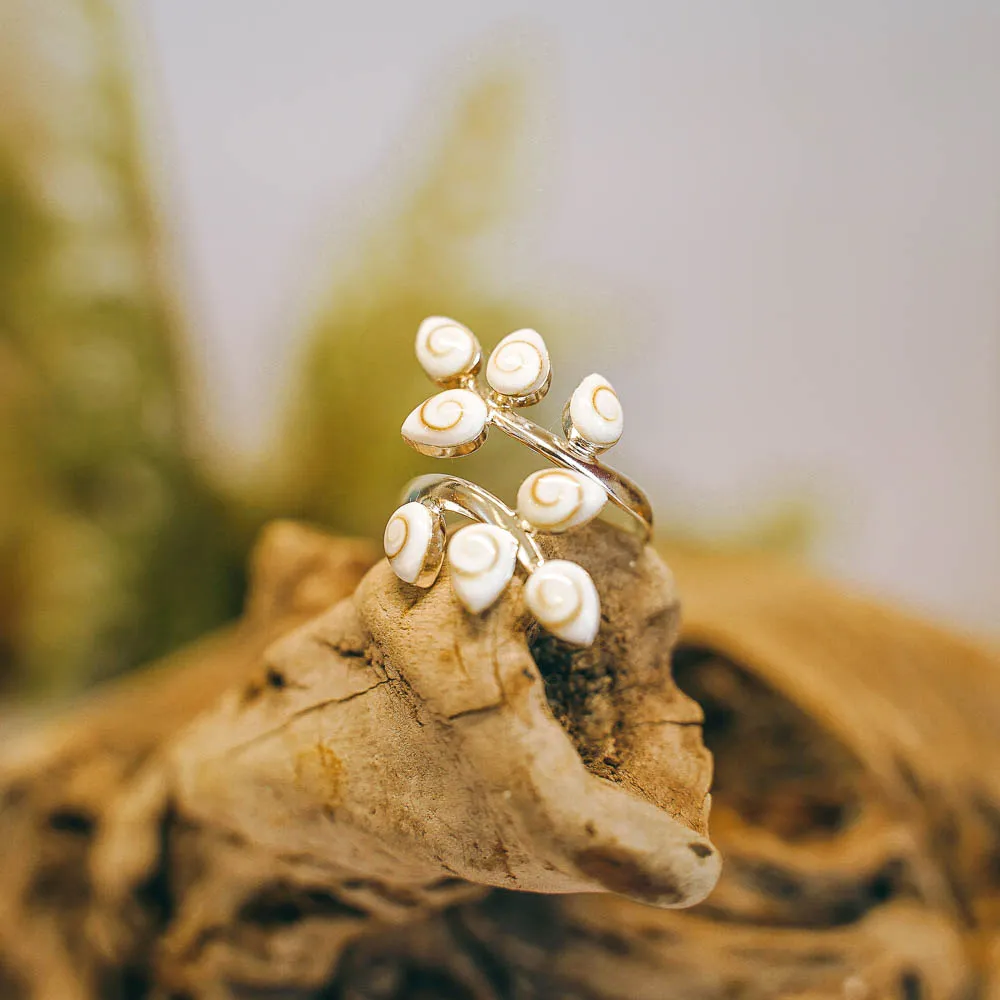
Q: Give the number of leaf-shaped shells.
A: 8